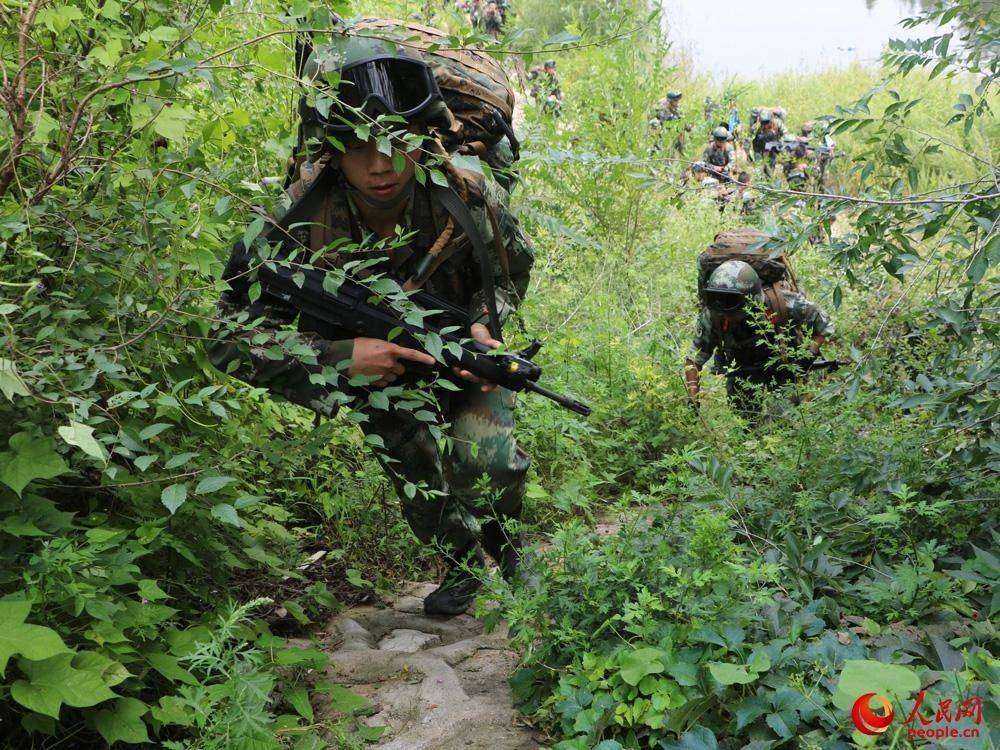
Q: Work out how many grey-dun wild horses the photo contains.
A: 0